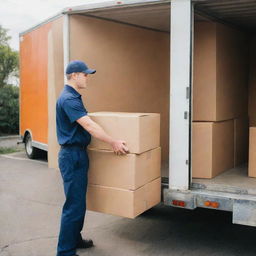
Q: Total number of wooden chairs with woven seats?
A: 0